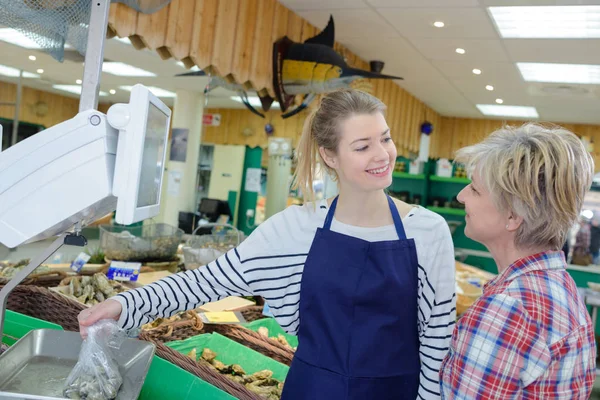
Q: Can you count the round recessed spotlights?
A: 9